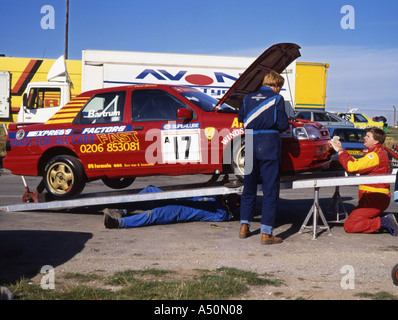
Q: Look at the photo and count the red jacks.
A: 1